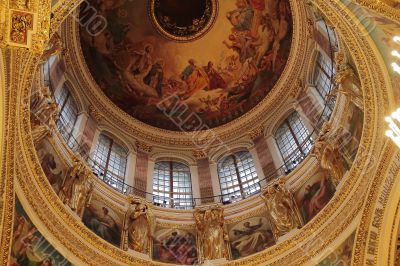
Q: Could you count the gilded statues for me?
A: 7